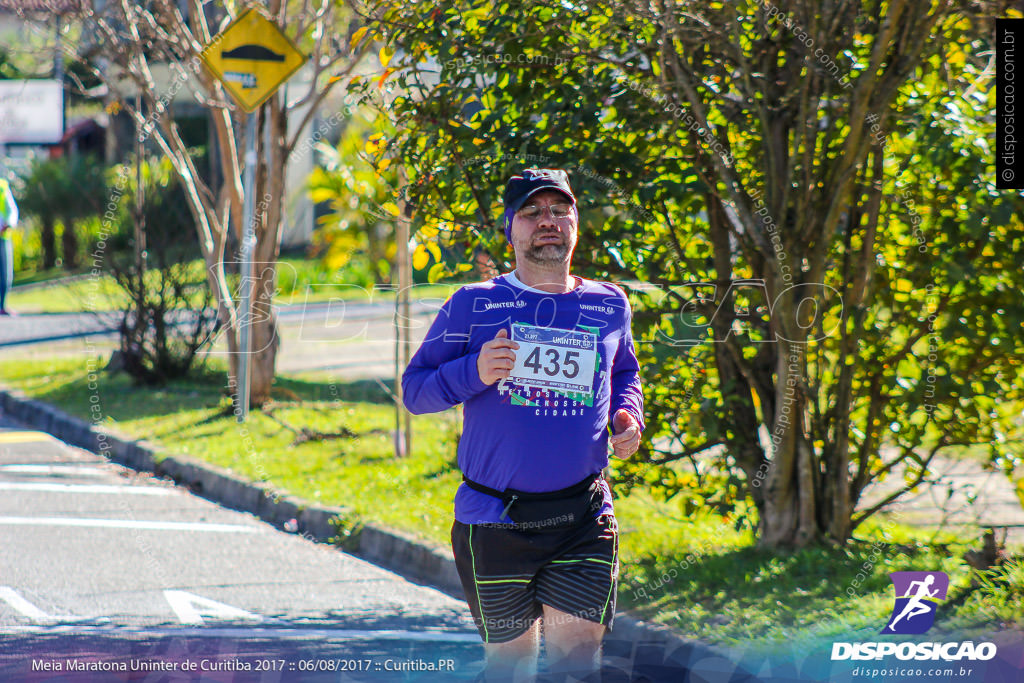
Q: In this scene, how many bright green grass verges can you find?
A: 2